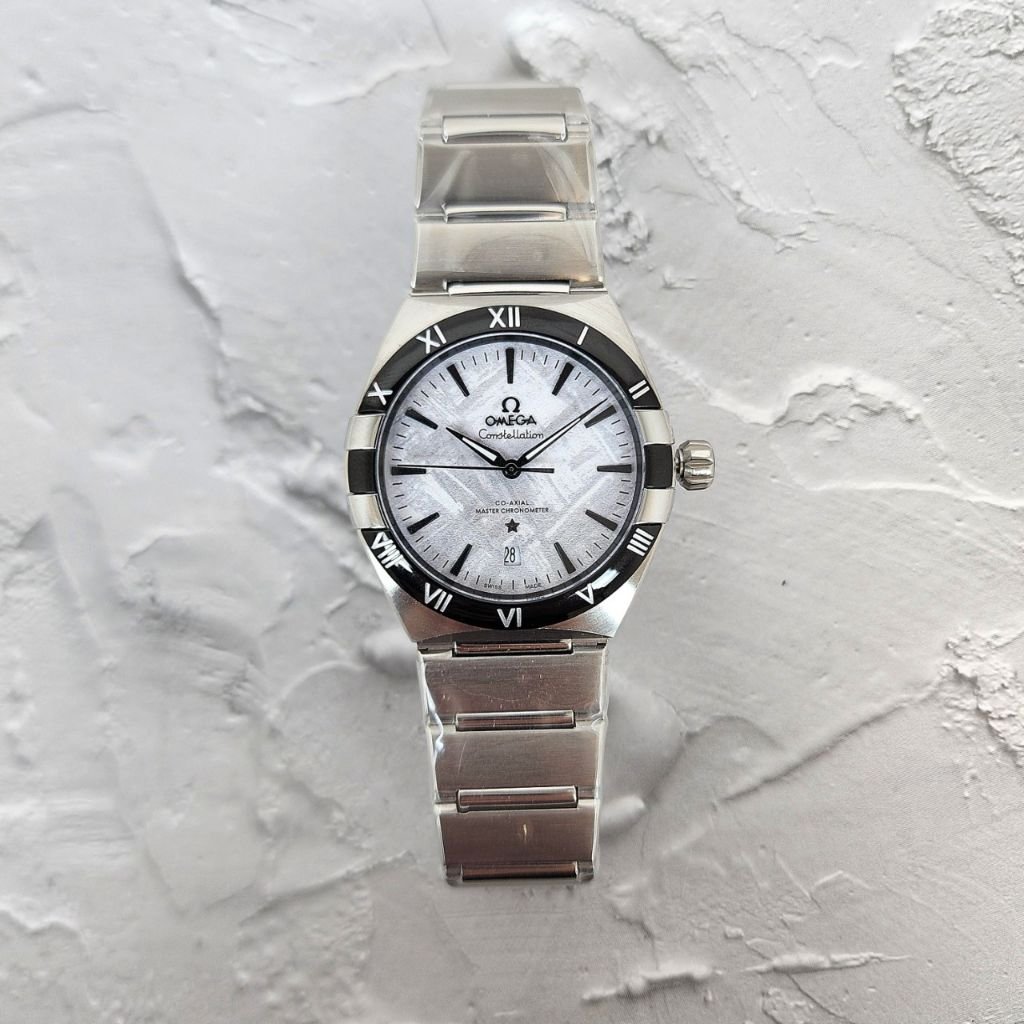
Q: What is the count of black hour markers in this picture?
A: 11